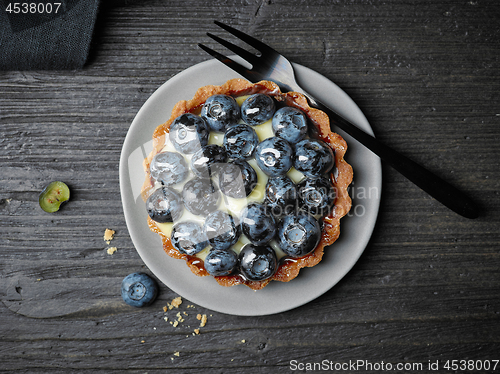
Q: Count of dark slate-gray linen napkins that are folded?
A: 1